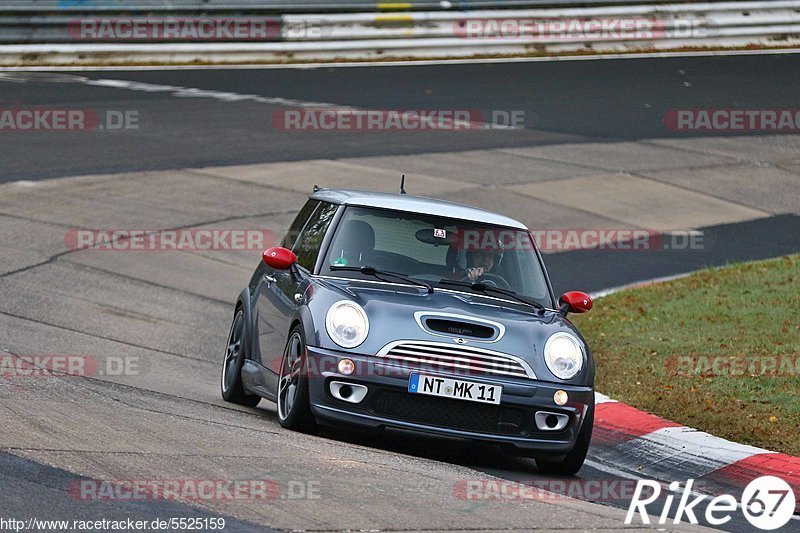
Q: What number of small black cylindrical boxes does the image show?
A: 0